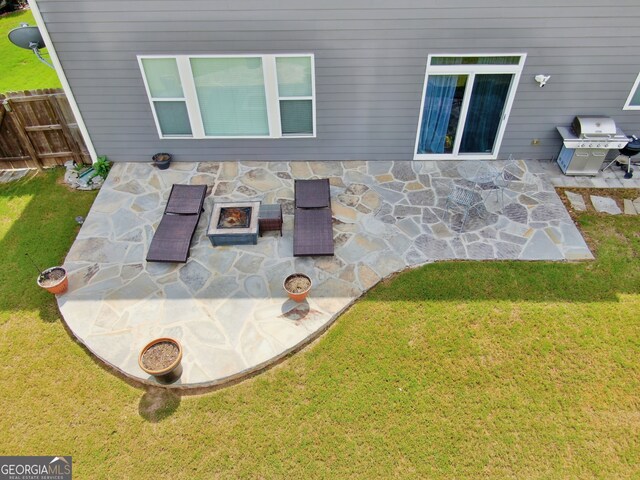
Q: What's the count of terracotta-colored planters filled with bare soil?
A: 3